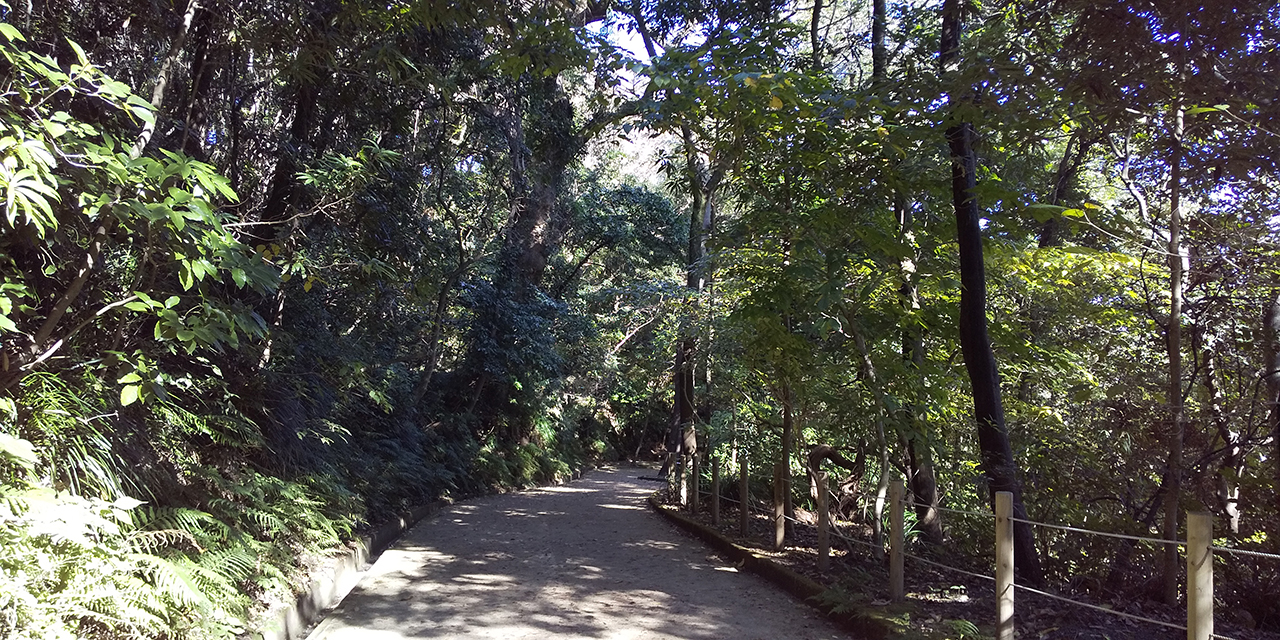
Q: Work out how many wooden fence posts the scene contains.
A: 10